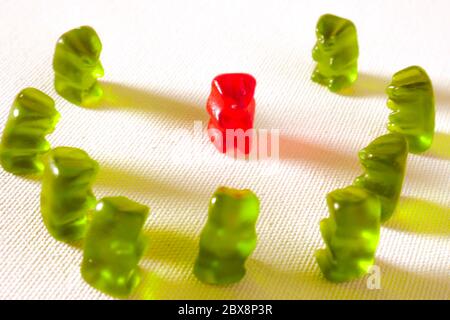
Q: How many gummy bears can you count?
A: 10